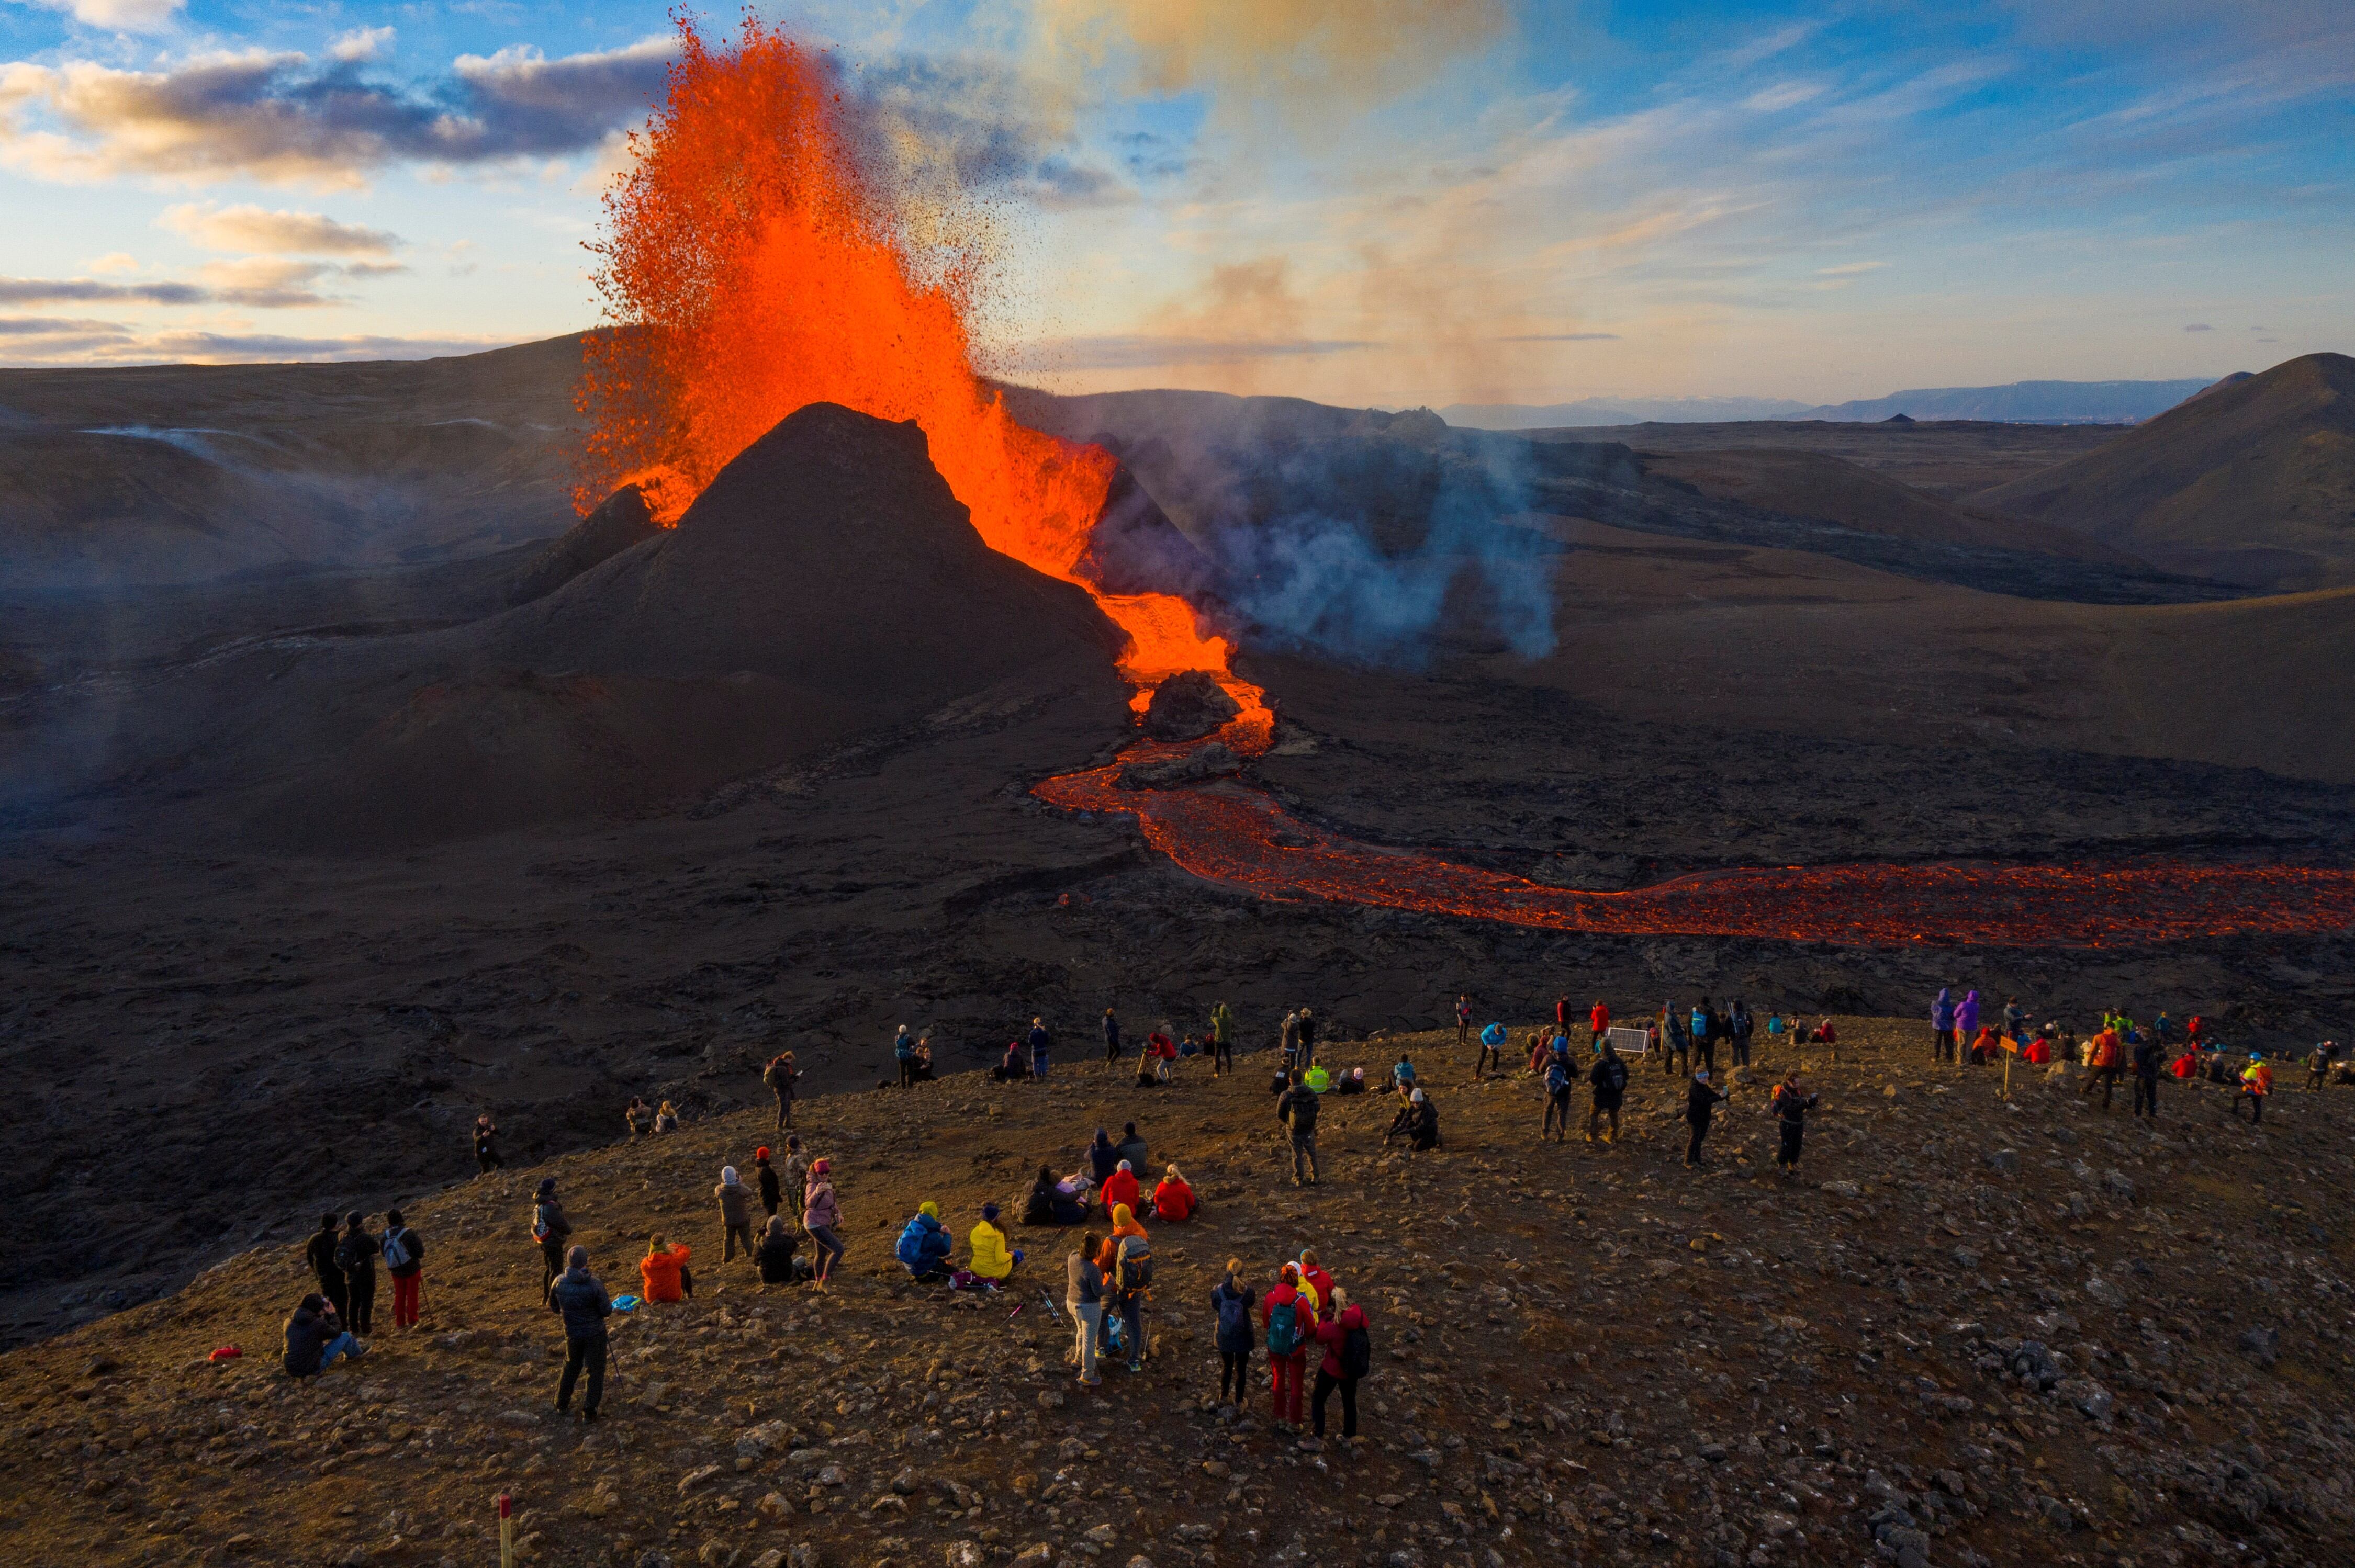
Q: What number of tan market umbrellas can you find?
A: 0